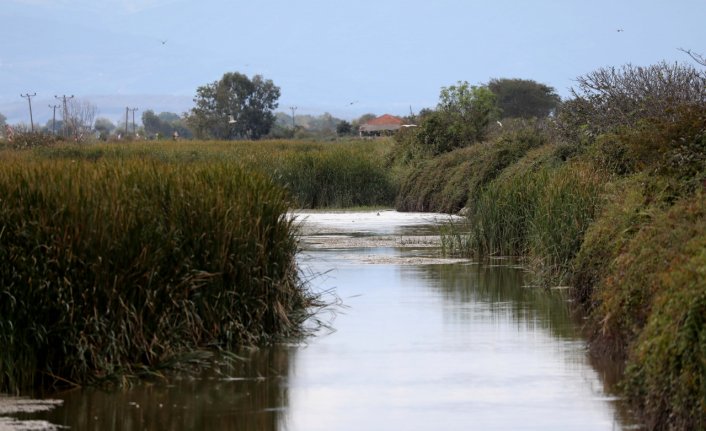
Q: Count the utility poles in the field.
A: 6